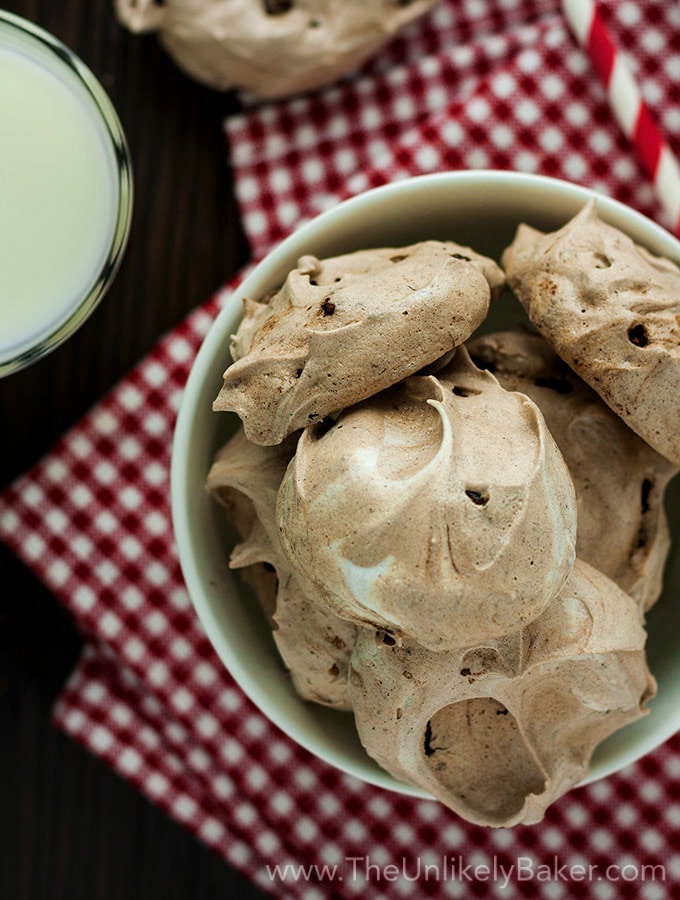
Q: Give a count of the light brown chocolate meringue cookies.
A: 7